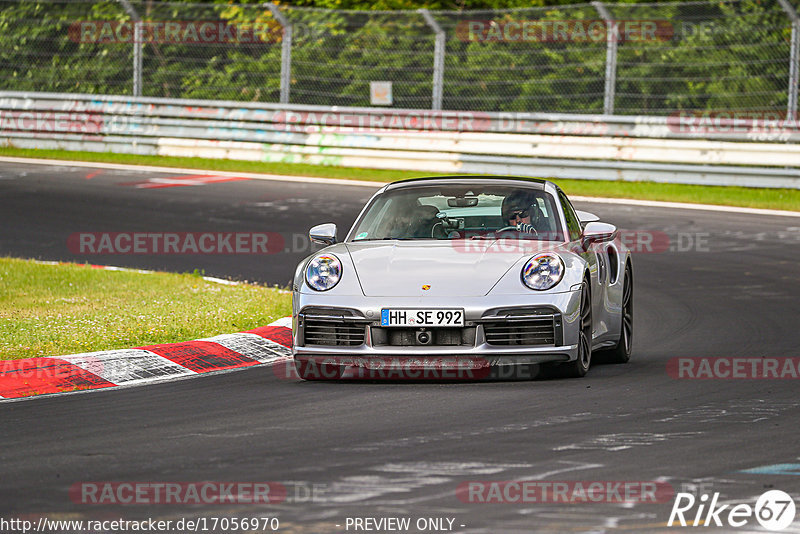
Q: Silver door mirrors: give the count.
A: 2